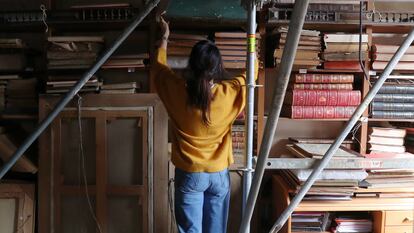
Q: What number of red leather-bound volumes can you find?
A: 4